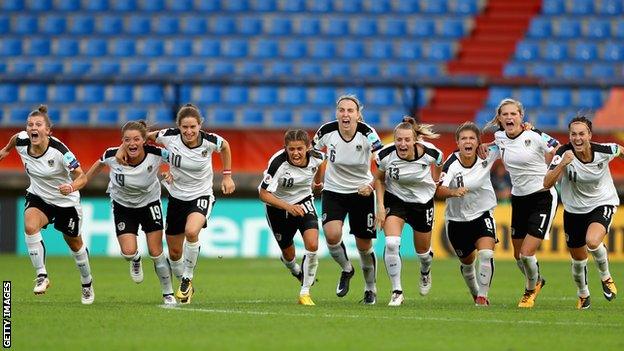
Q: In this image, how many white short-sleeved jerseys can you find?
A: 9